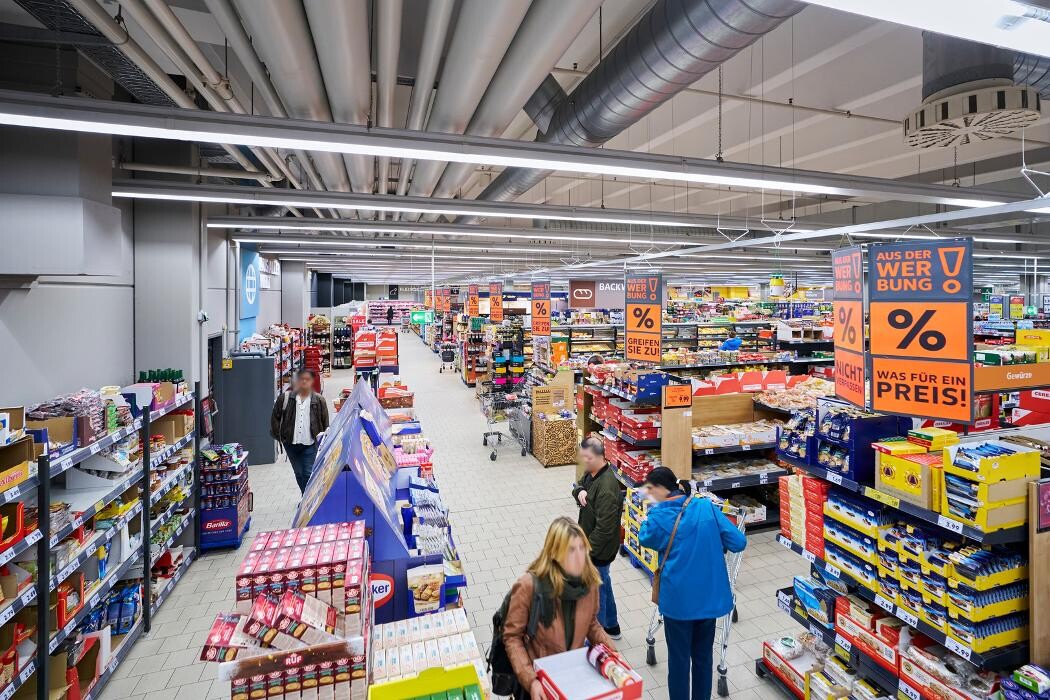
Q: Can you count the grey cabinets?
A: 1